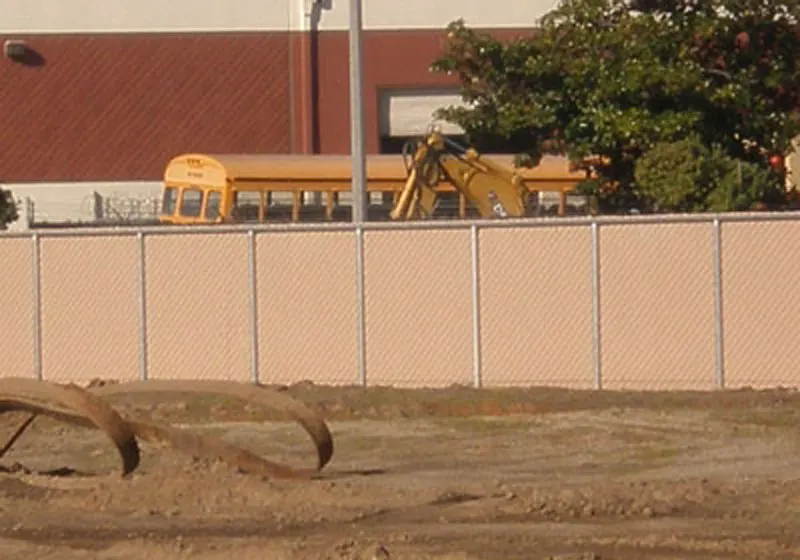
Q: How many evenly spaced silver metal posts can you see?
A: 7